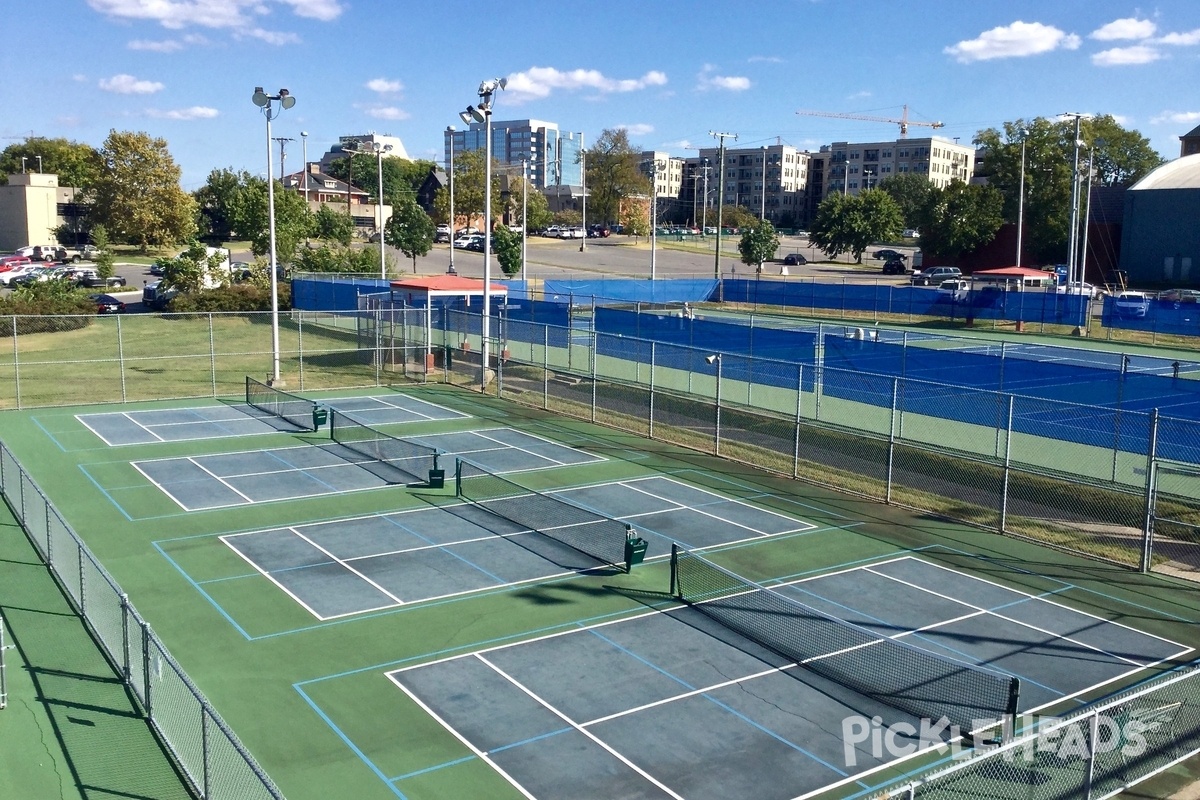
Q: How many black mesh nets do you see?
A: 4